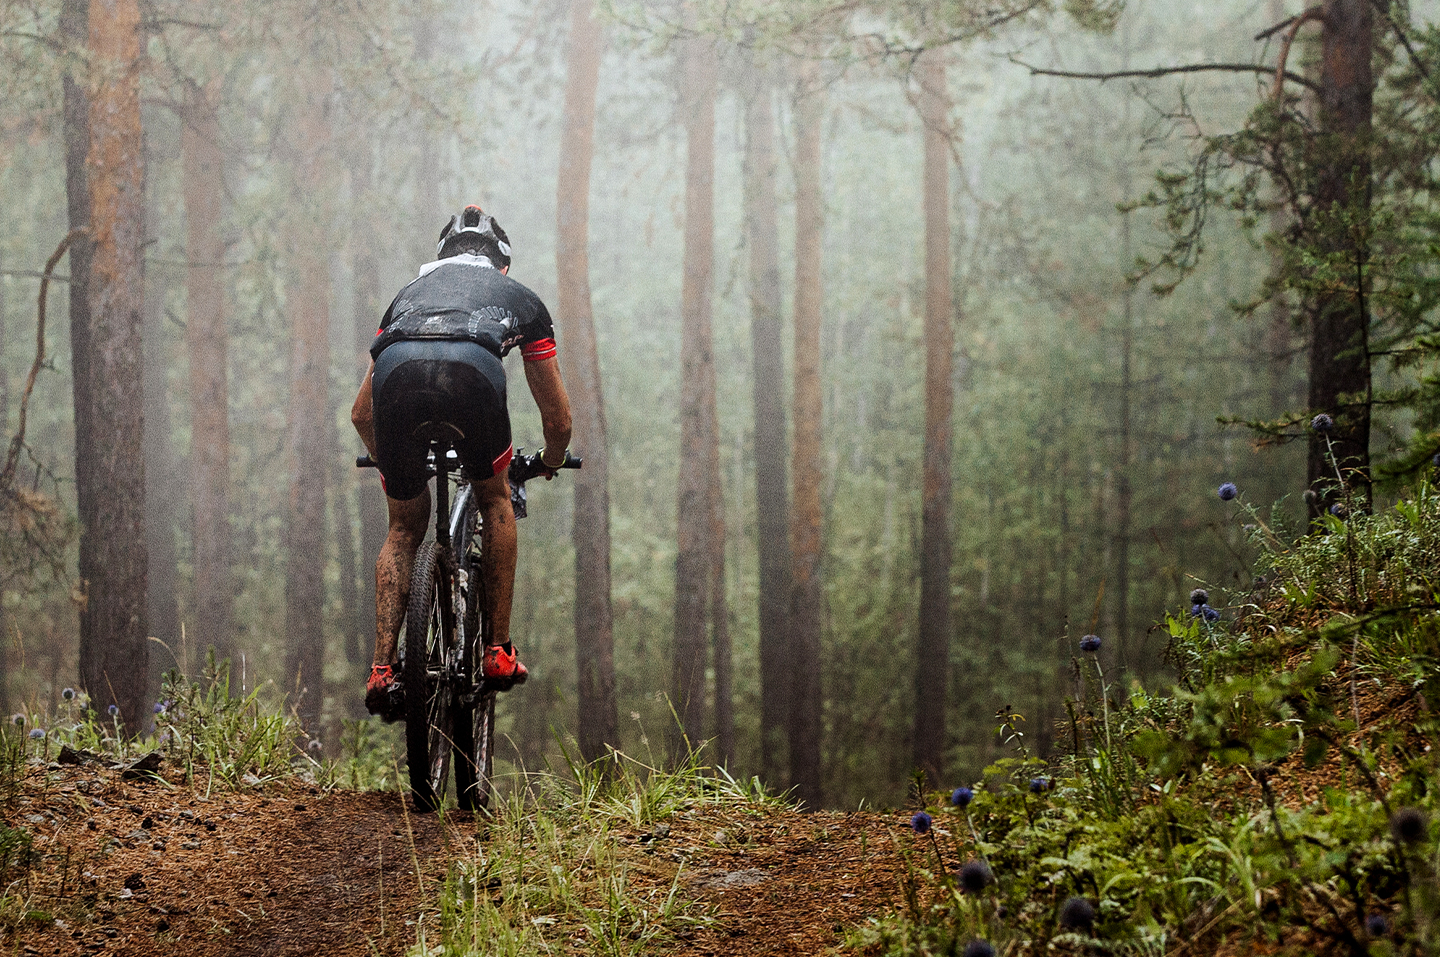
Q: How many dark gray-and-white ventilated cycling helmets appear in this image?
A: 1